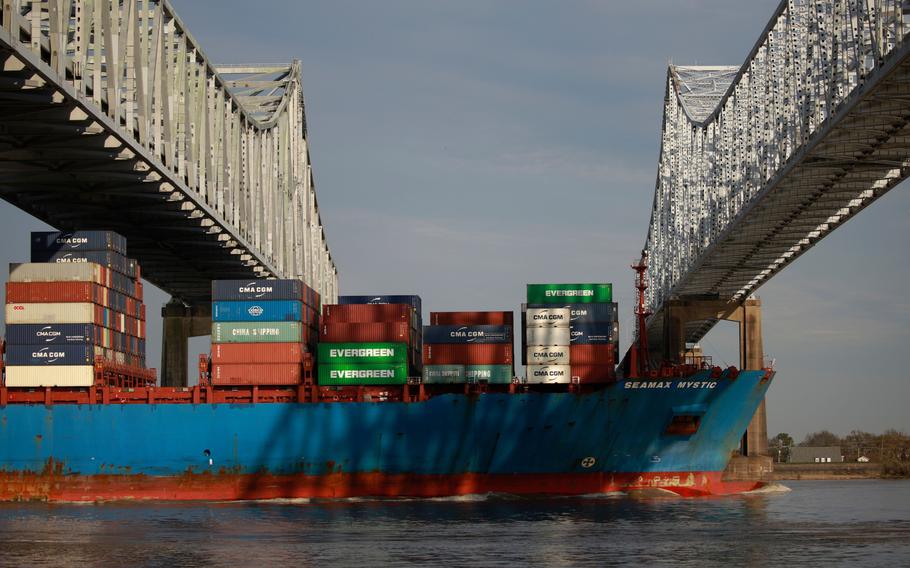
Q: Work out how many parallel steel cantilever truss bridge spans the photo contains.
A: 2